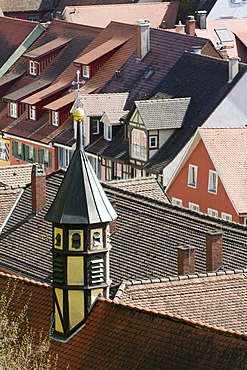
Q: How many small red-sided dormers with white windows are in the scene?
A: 5